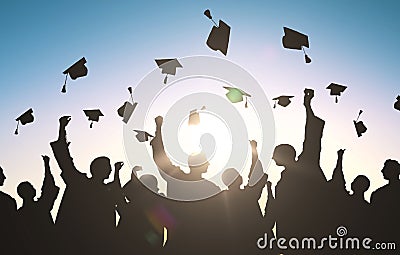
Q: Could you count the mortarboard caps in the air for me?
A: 14